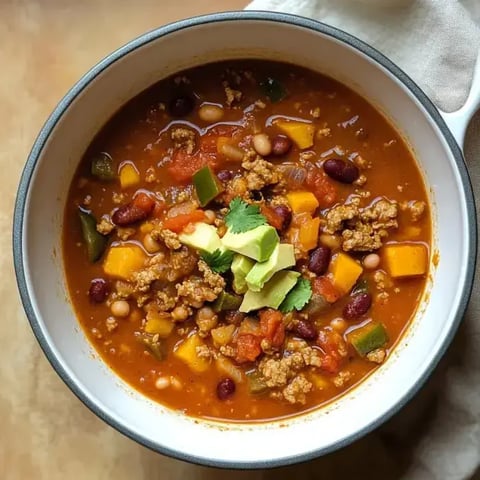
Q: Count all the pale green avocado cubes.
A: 5